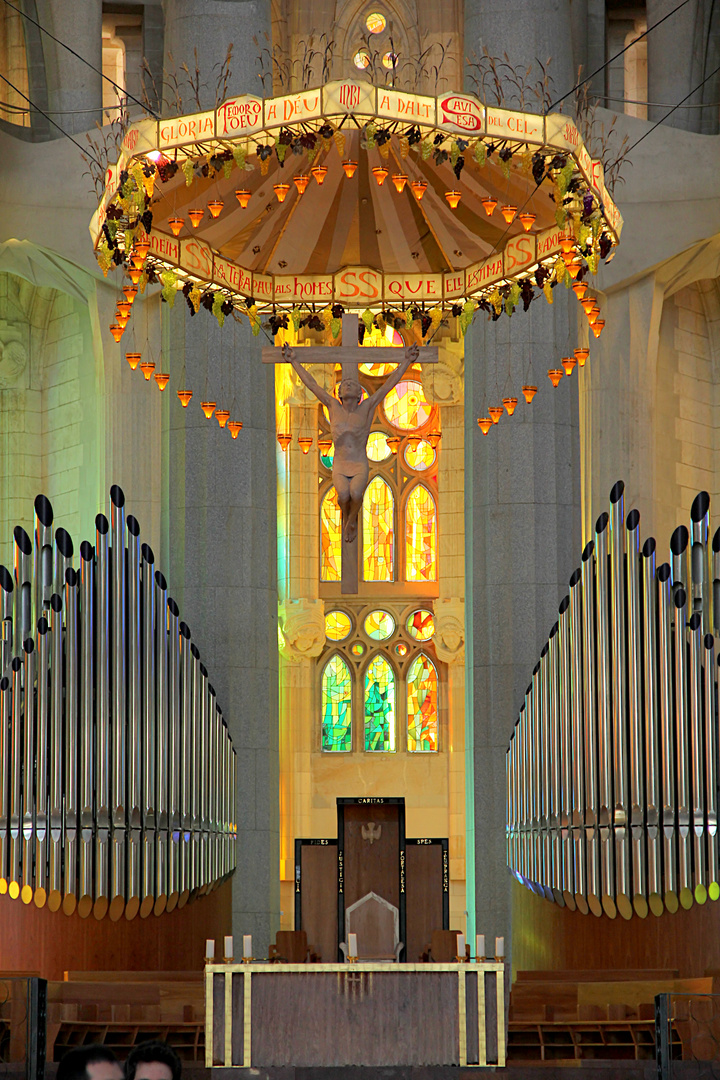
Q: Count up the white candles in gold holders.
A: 7